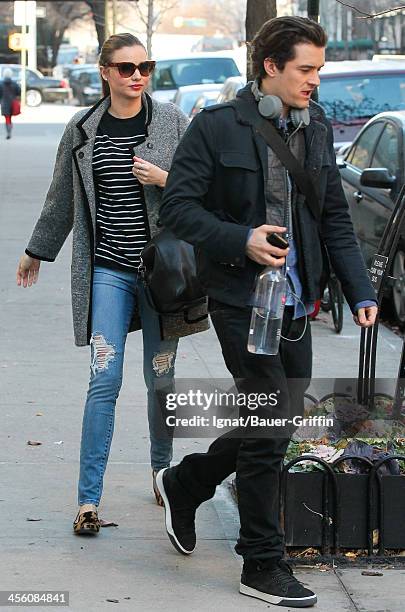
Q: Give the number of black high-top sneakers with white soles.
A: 2